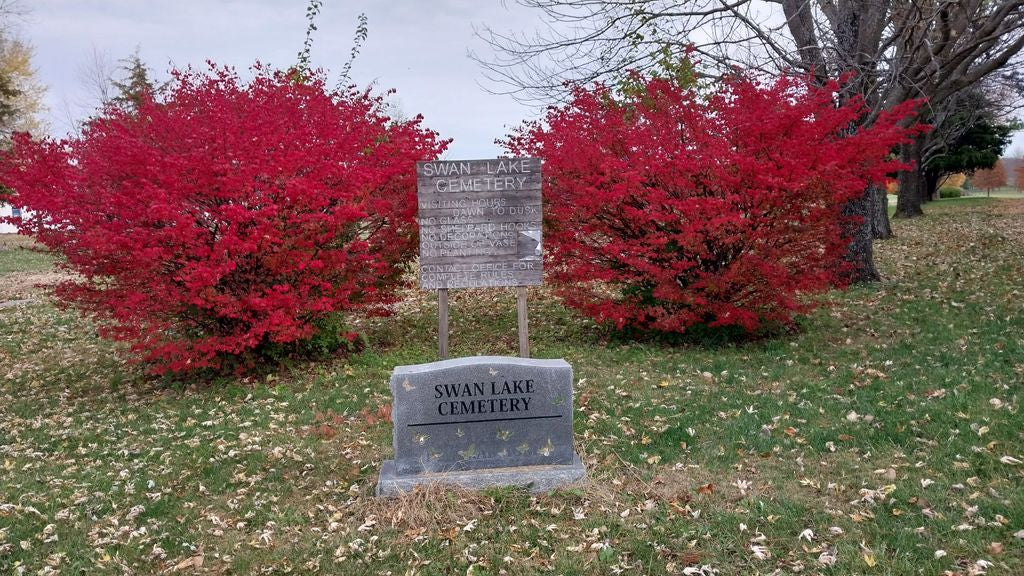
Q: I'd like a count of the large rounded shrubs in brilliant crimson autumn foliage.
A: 2